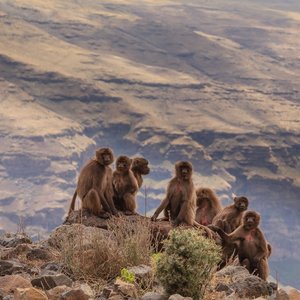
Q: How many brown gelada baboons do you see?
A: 7